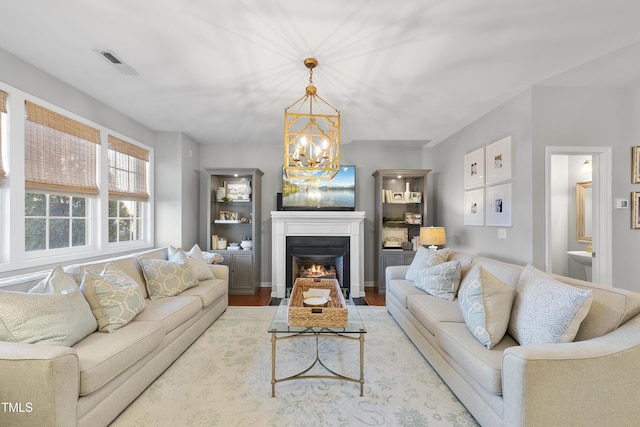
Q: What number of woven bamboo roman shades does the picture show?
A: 3